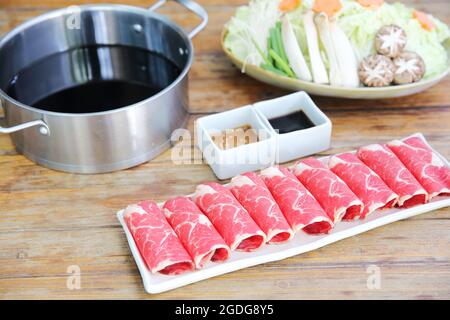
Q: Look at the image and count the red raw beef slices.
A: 9